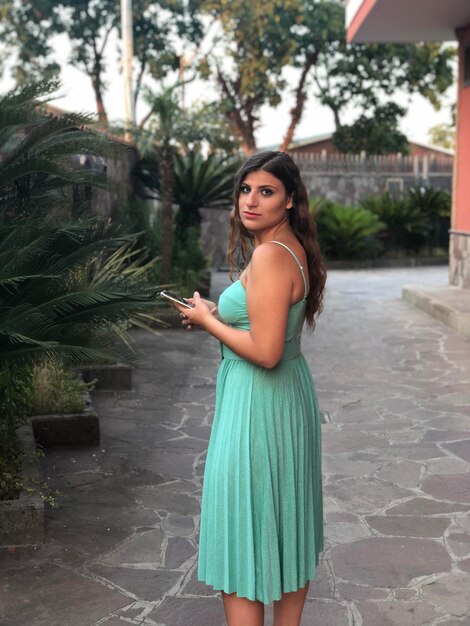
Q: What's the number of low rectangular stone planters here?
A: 3